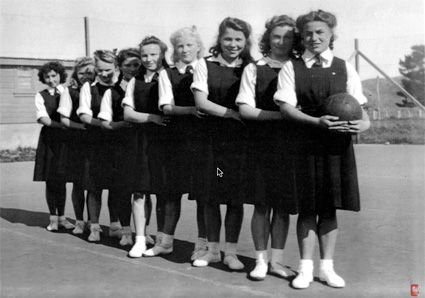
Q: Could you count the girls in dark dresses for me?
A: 9